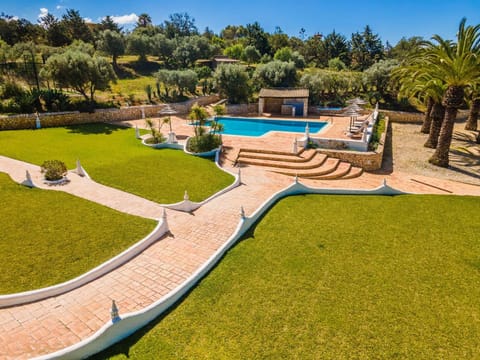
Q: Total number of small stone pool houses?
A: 1